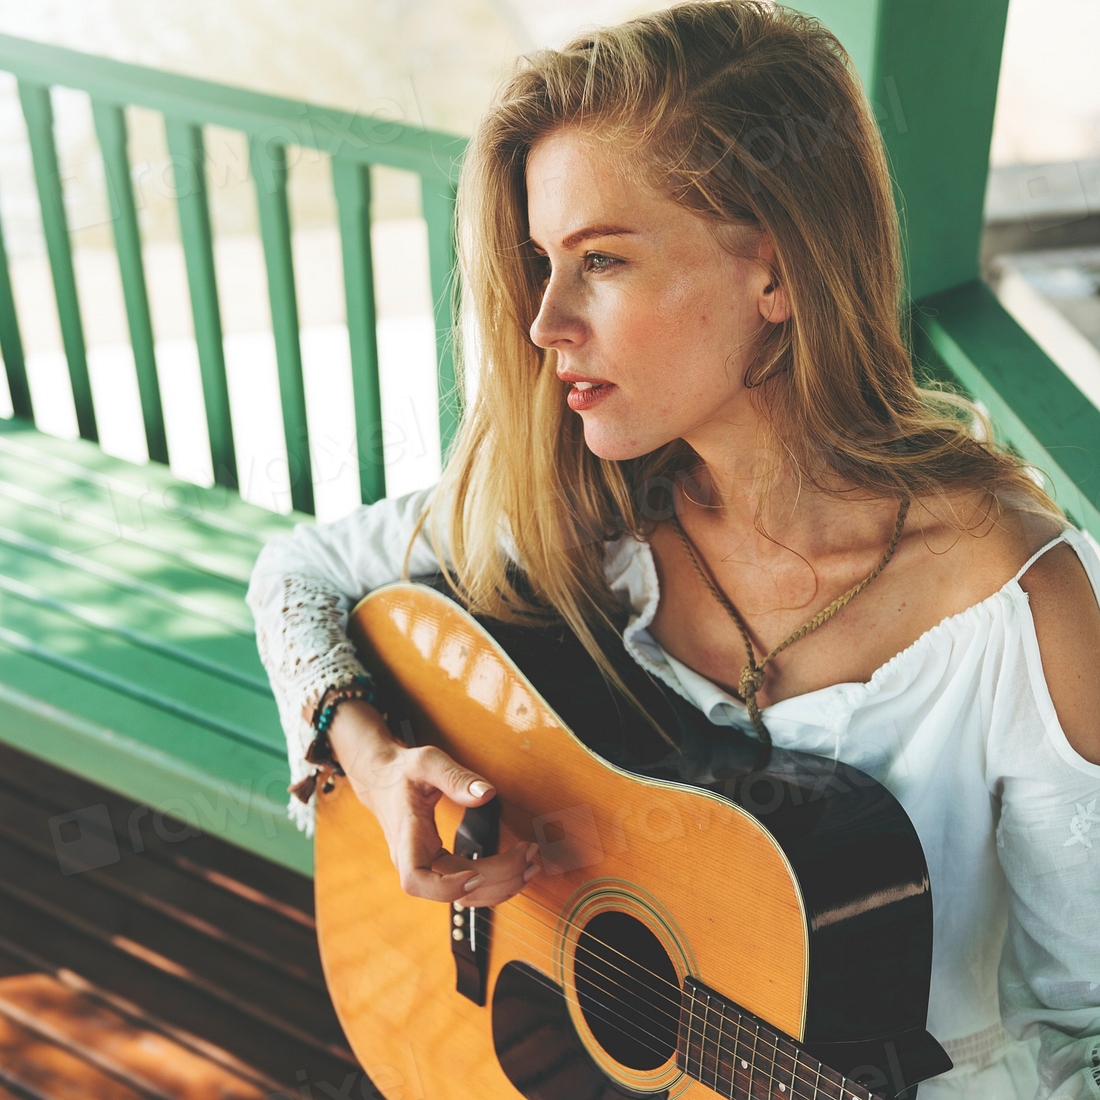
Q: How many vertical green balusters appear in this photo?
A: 7